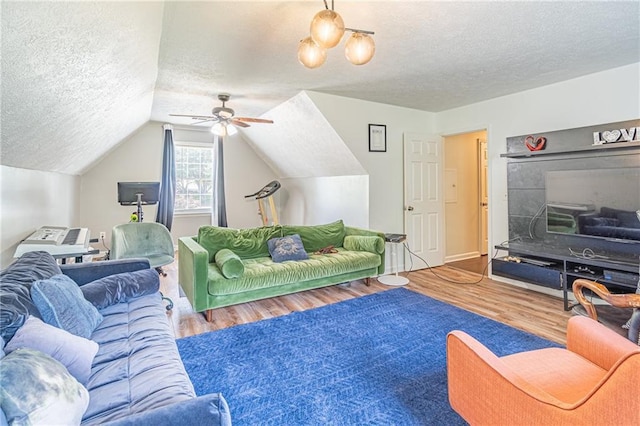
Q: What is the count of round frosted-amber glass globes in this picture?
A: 3